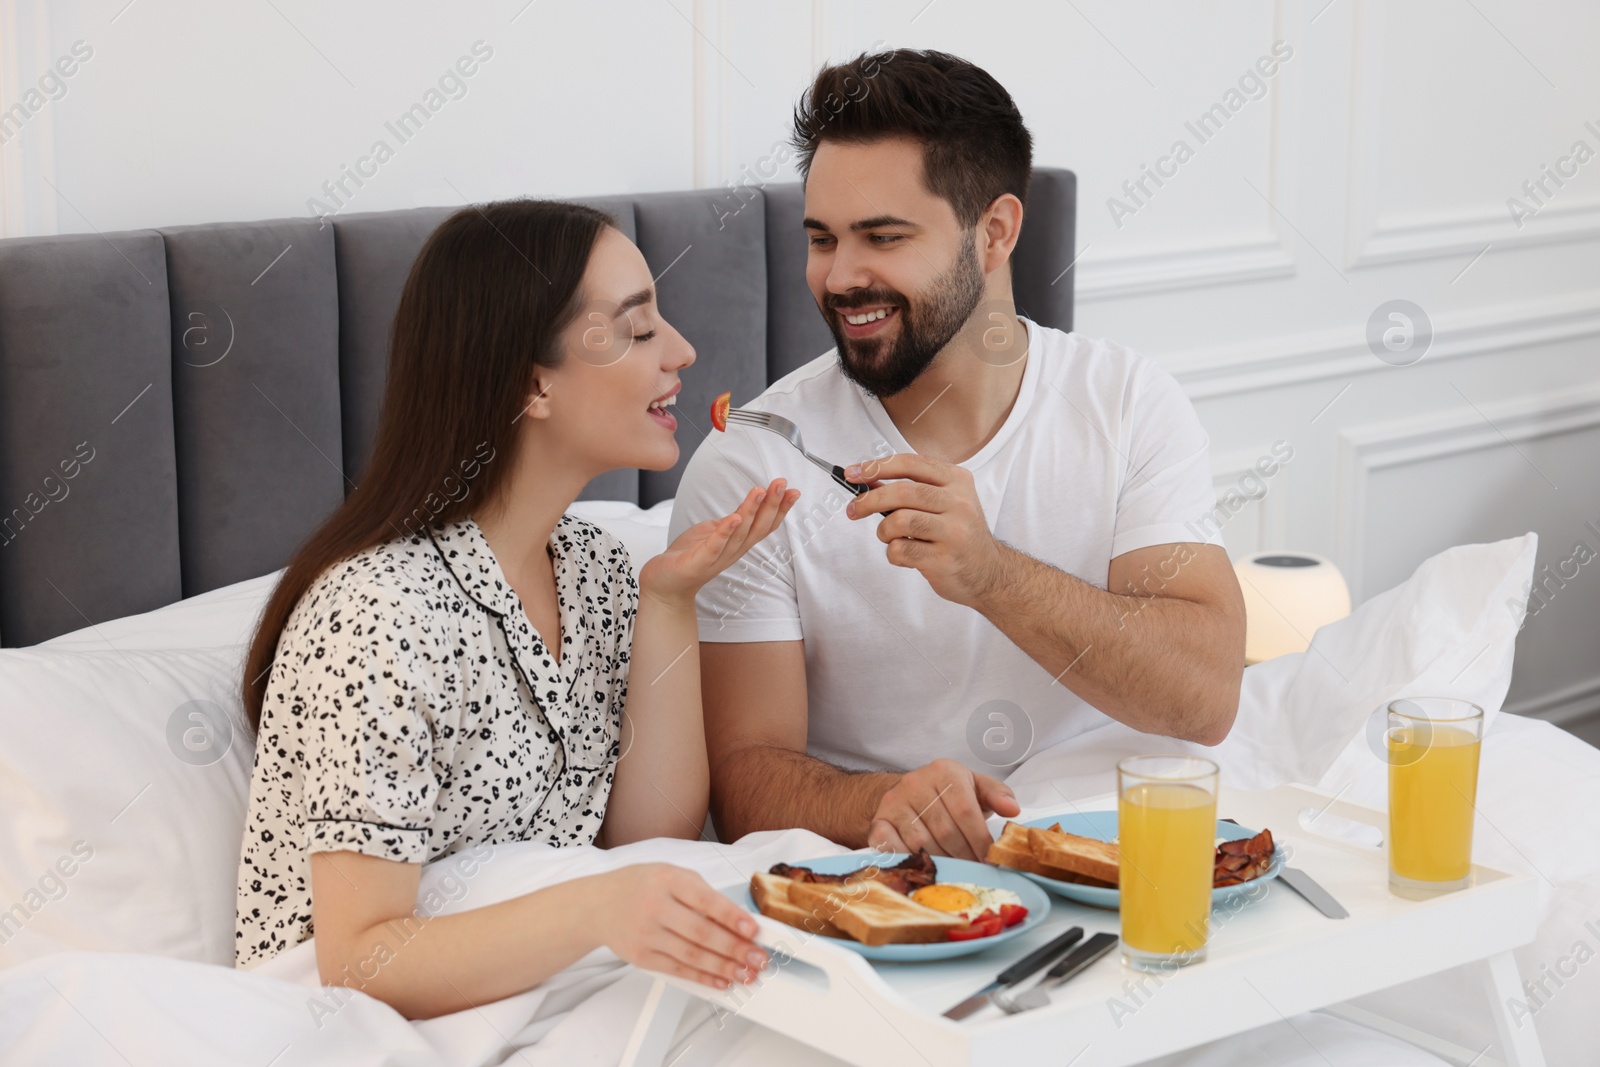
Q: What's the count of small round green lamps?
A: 0